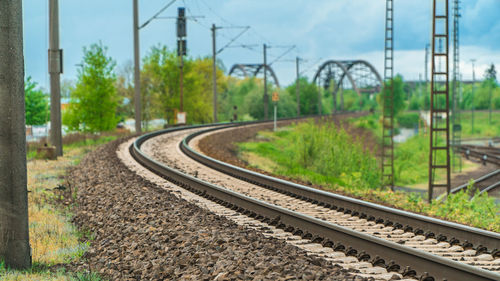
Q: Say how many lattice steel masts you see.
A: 3